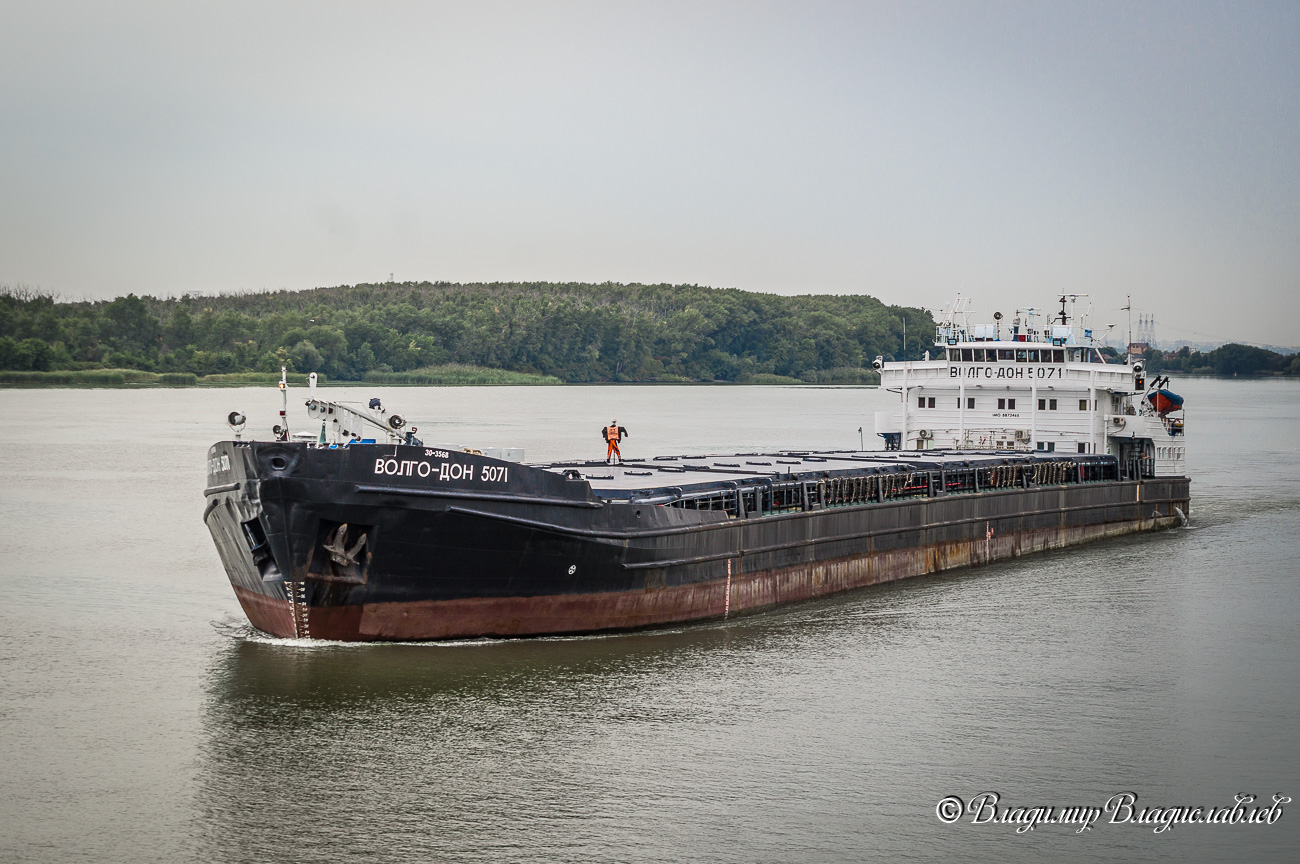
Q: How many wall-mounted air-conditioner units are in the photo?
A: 3